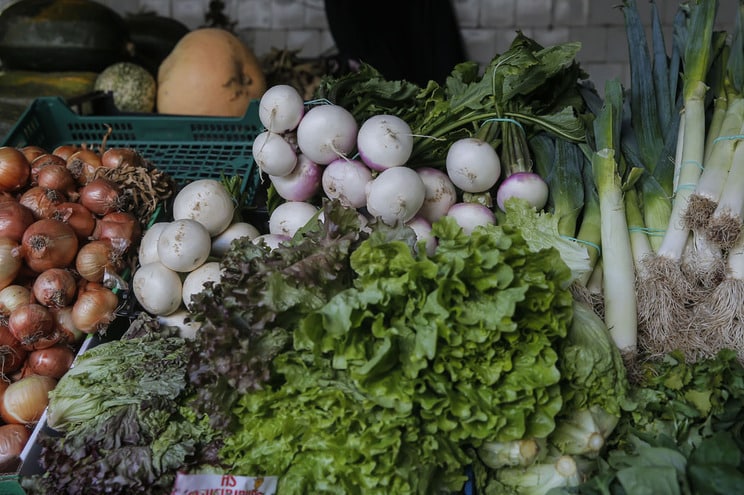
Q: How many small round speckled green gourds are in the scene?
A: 1